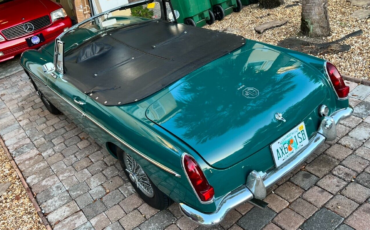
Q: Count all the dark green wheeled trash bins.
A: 2